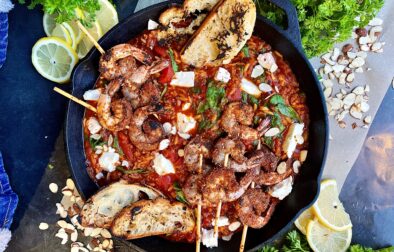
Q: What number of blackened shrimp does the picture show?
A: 11